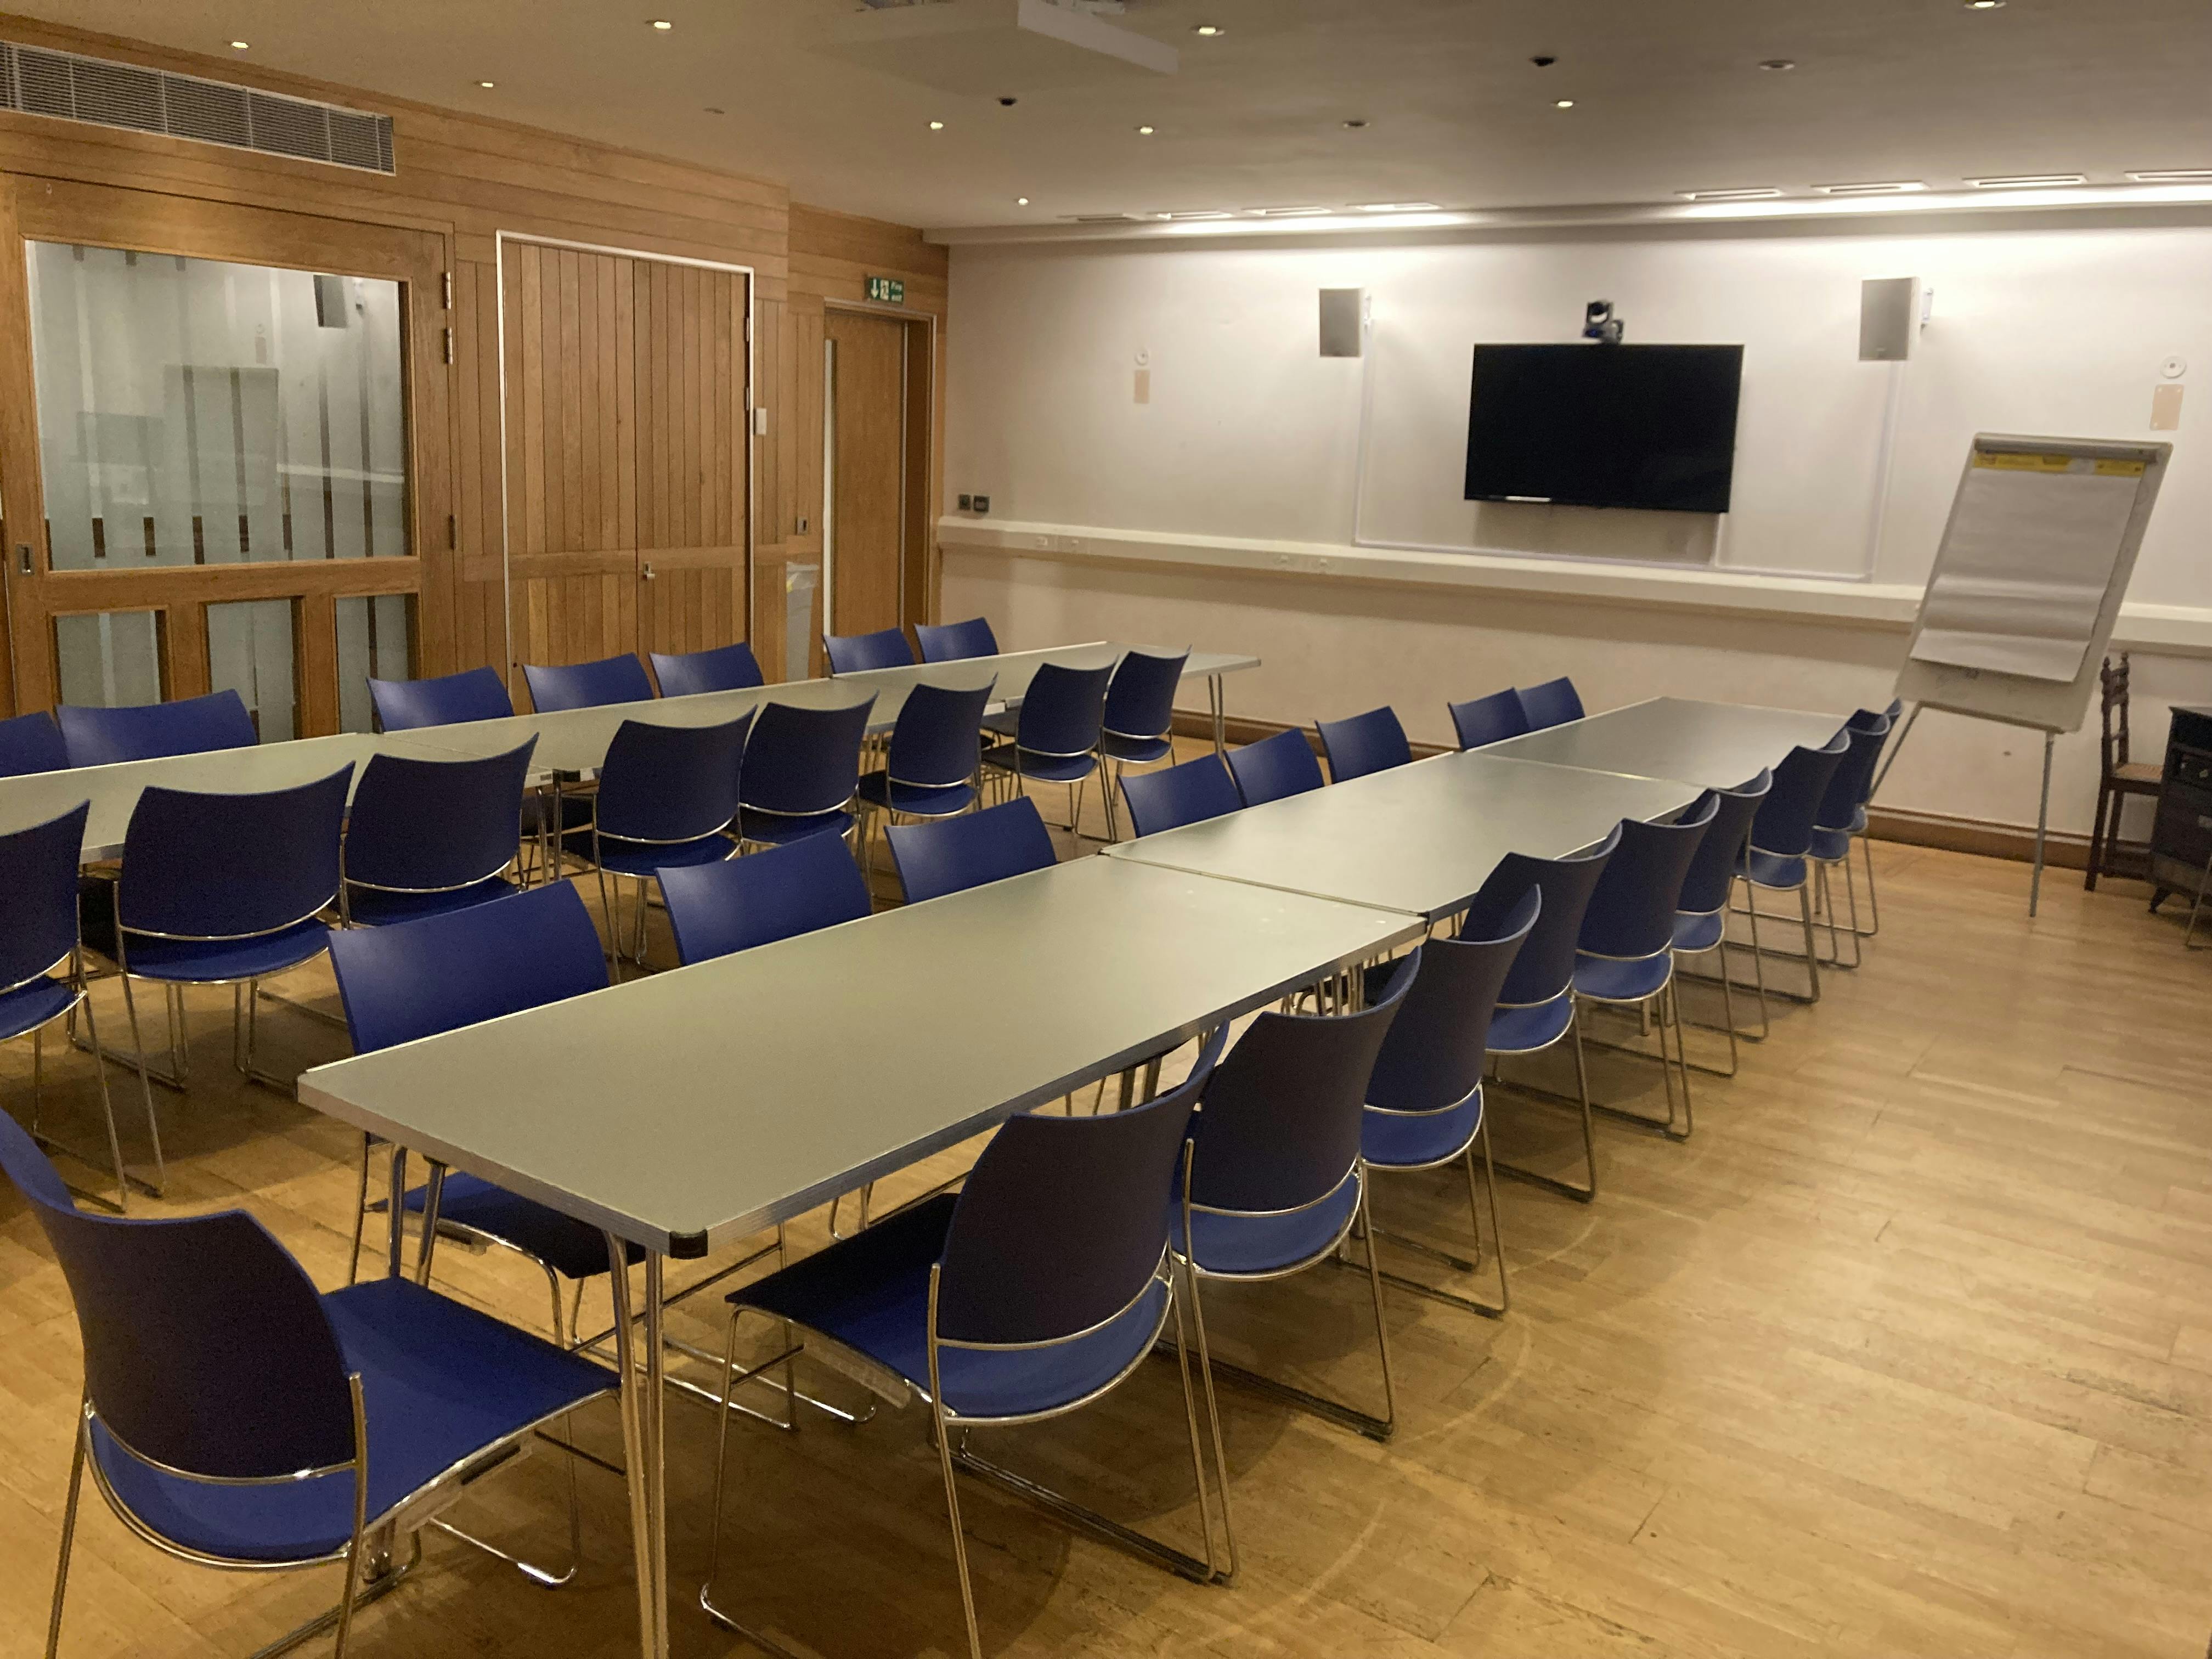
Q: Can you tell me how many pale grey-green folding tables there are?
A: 6